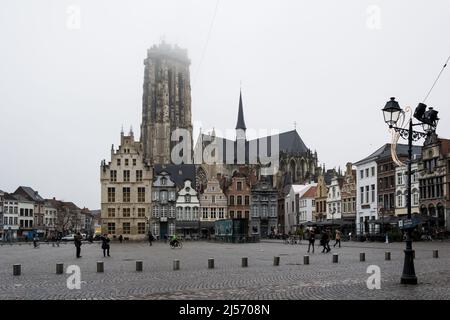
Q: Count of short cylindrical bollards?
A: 13